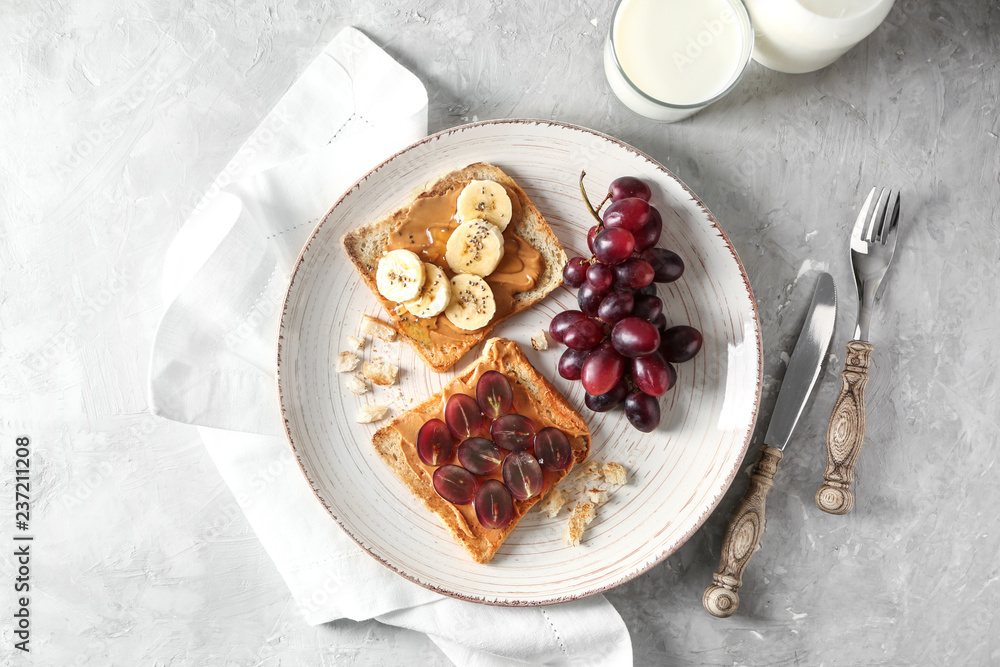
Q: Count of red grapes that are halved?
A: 9